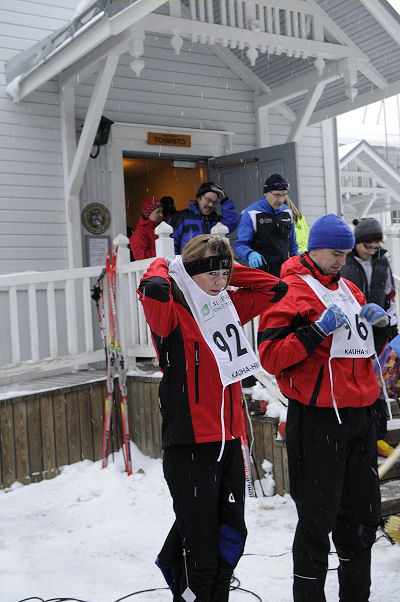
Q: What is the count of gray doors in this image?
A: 1